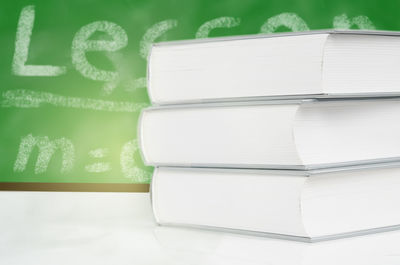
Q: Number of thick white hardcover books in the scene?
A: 3